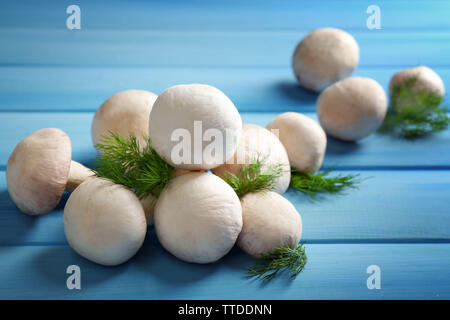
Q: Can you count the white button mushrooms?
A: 11